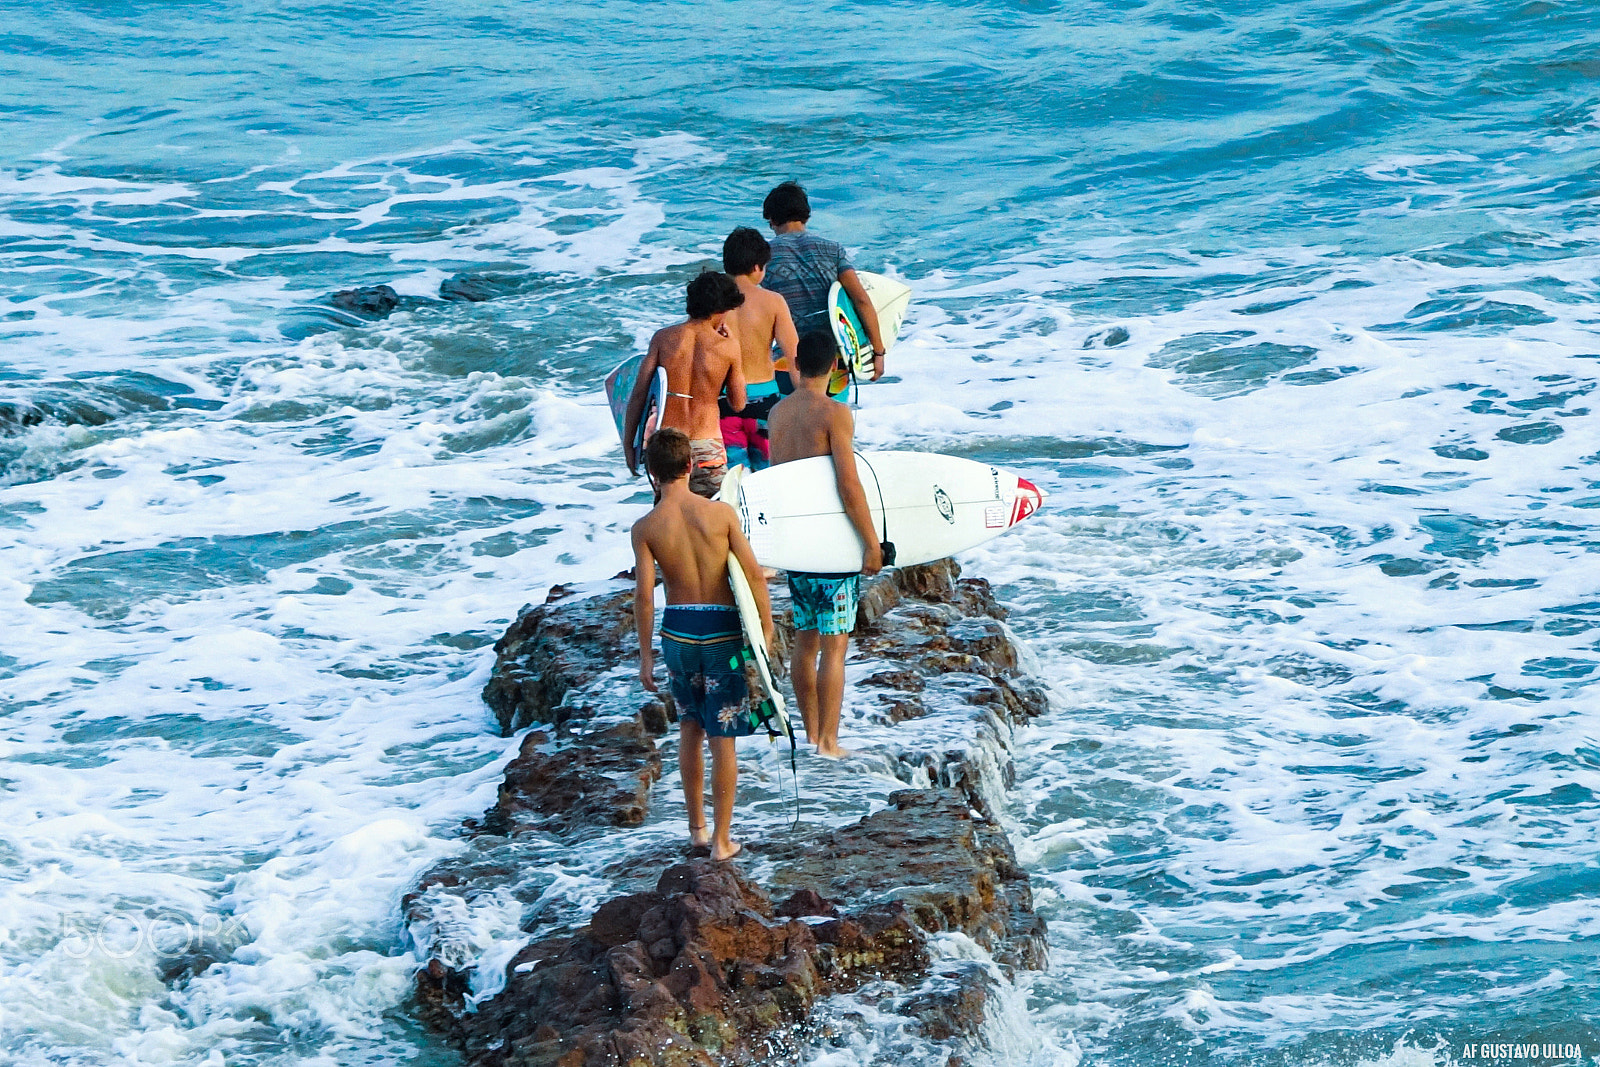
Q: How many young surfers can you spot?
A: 5